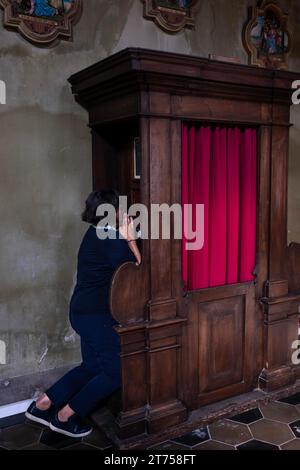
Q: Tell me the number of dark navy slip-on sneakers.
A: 2